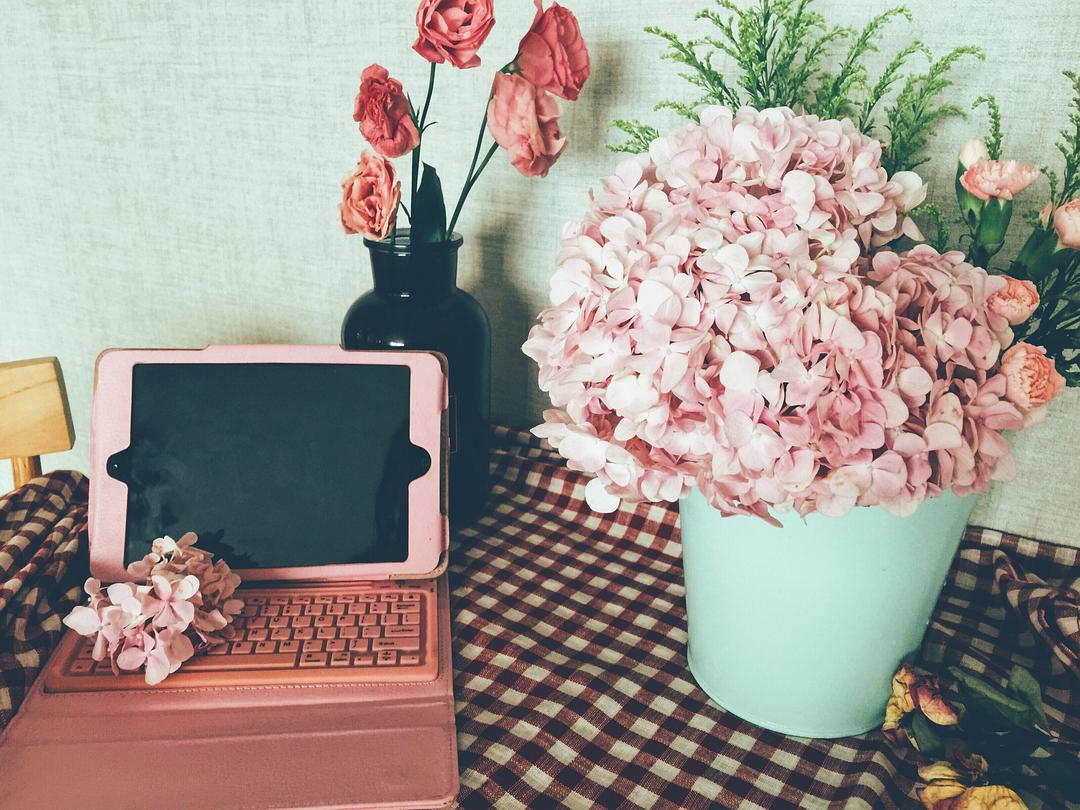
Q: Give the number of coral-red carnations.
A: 5